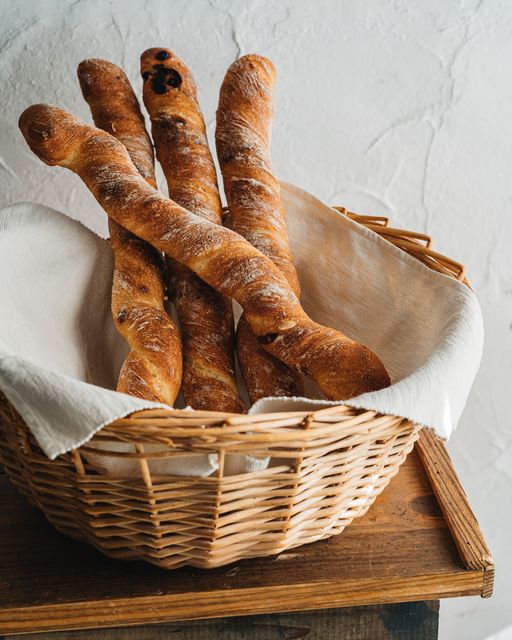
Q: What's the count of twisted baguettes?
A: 4